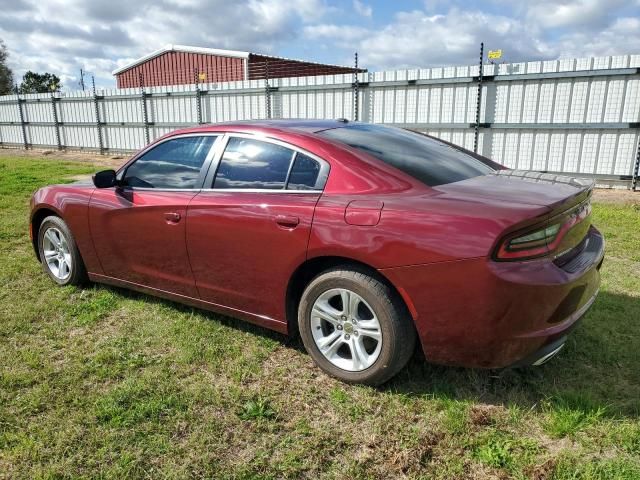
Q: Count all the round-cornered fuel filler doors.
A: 1